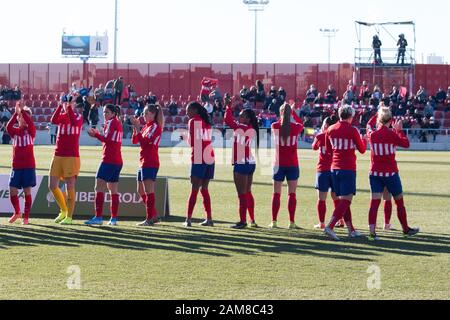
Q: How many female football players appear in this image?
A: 11